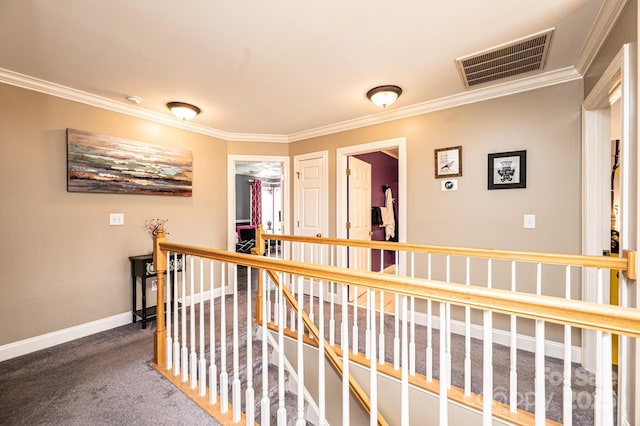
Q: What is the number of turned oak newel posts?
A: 2